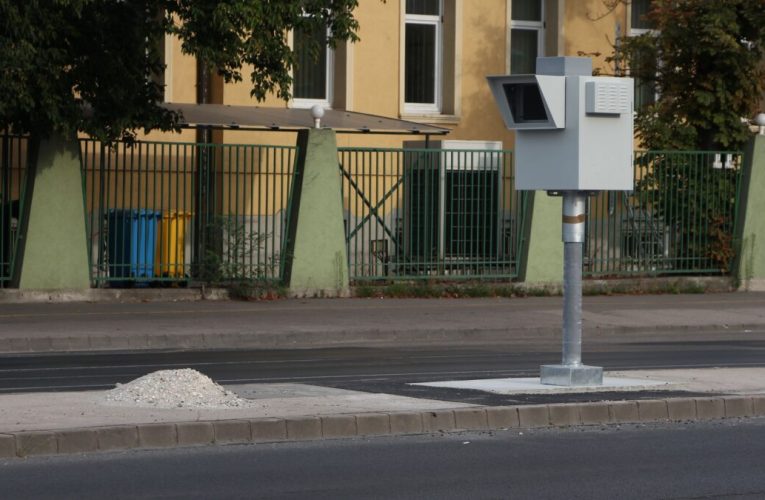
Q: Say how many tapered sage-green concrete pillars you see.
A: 4